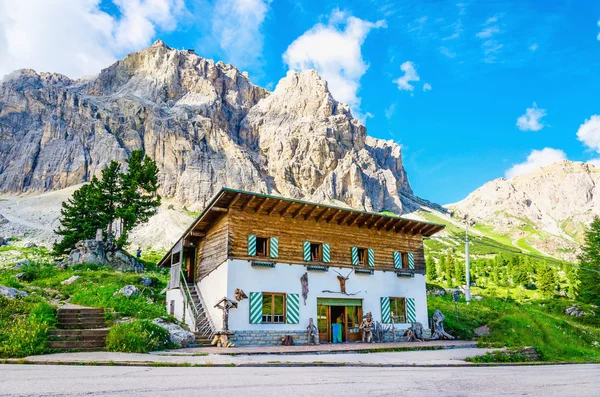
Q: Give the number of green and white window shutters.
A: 12